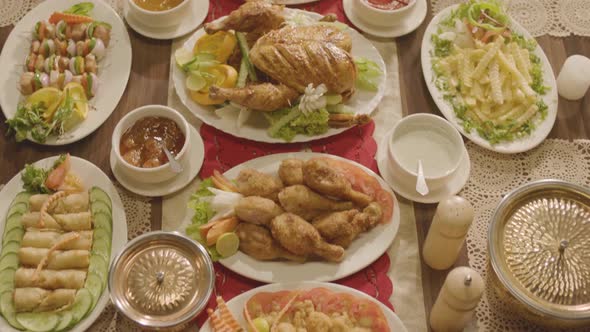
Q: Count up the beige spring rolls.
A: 6